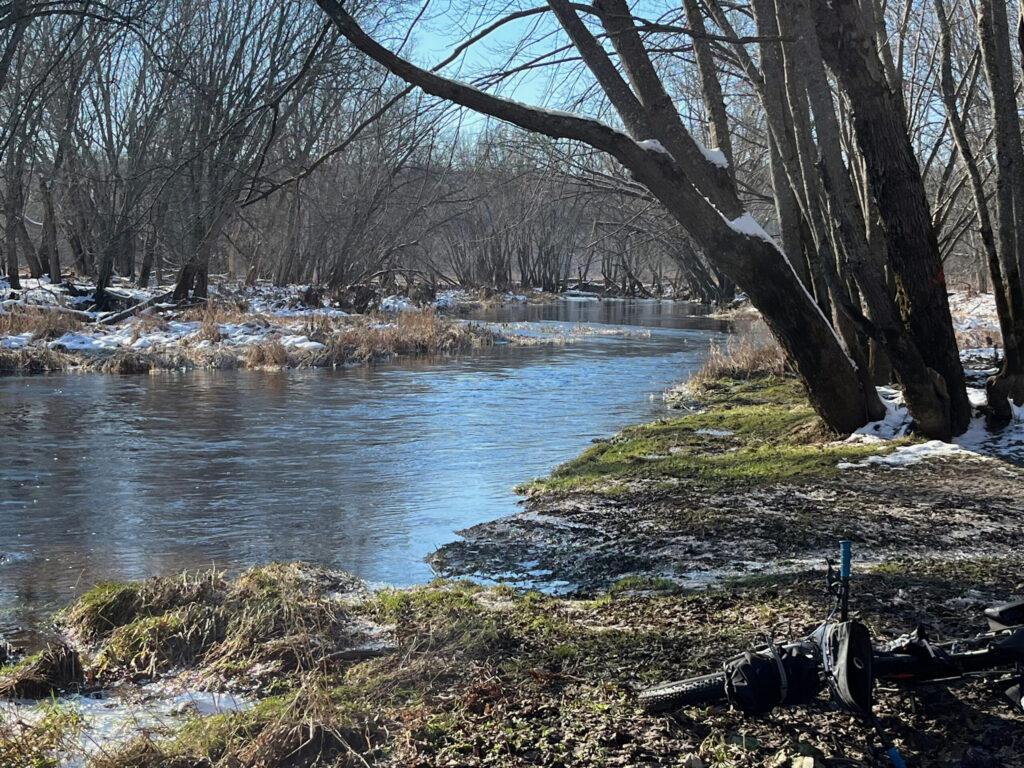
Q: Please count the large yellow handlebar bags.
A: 0